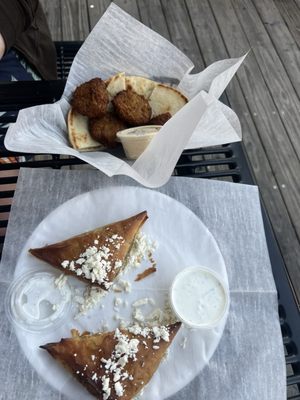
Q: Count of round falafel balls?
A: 4